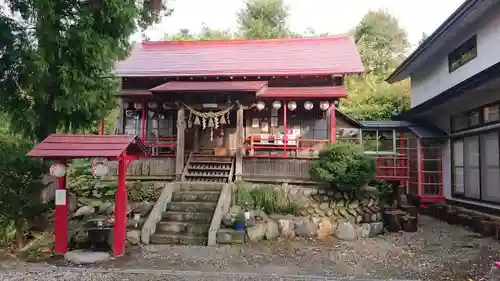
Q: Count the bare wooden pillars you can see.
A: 2